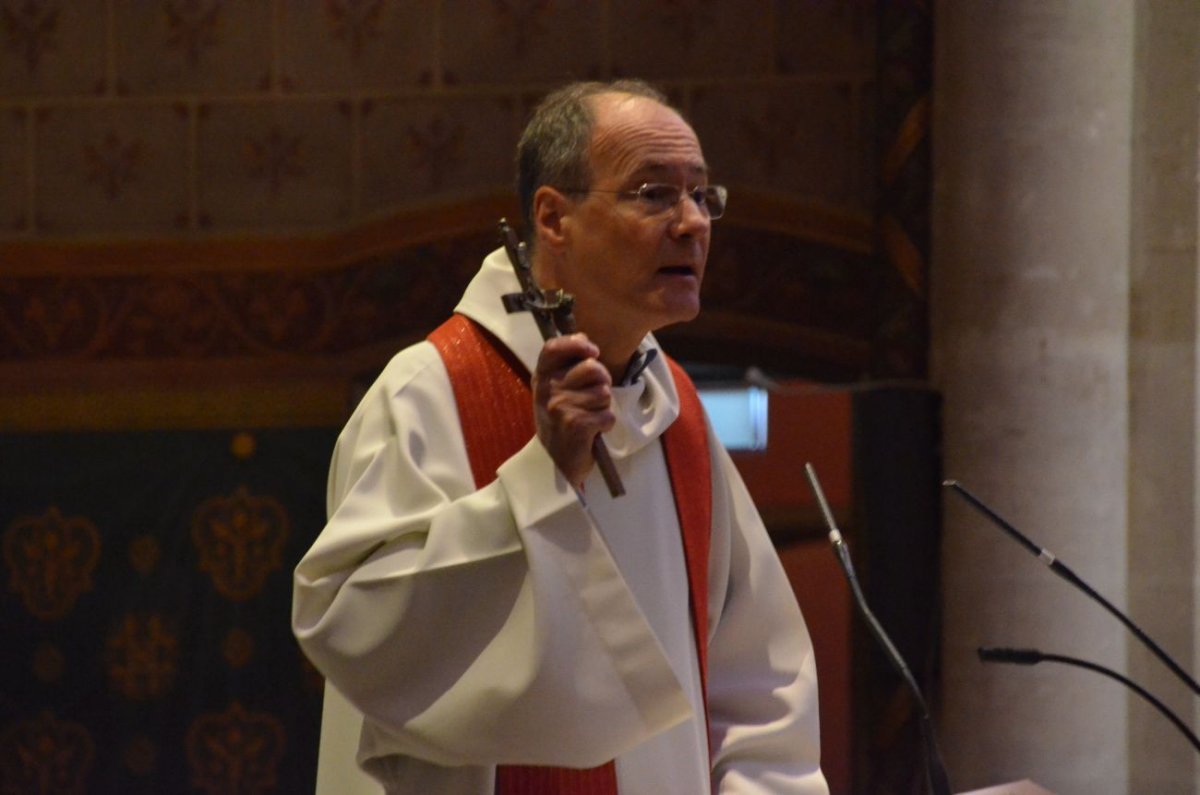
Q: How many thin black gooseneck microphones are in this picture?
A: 3